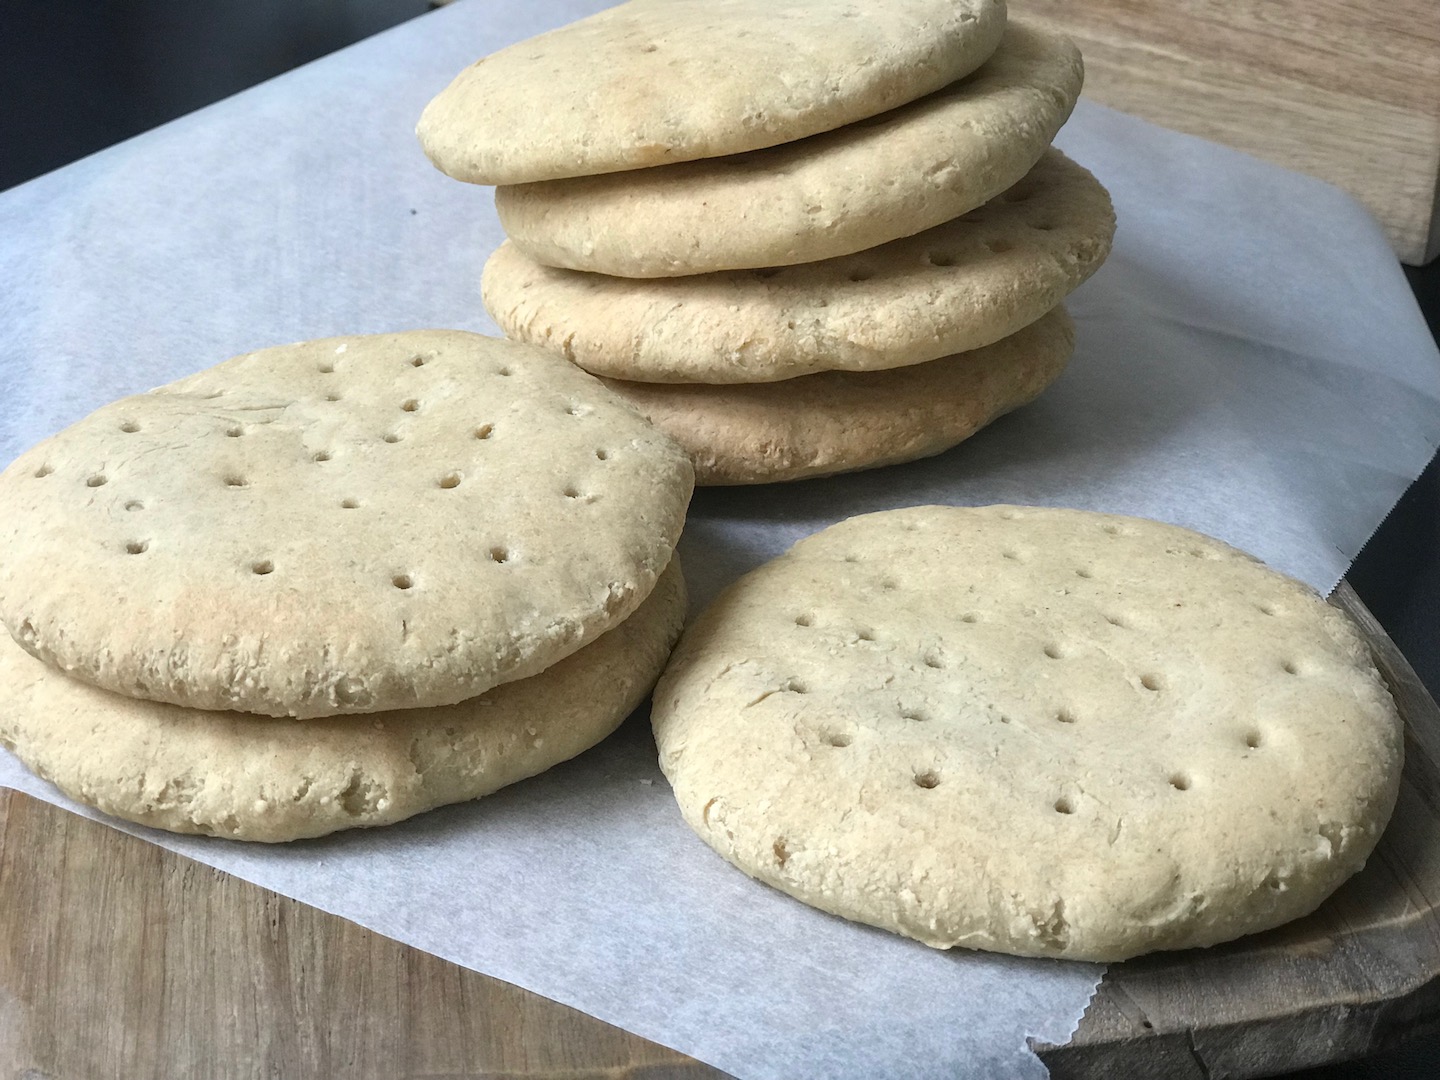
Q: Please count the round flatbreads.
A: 7